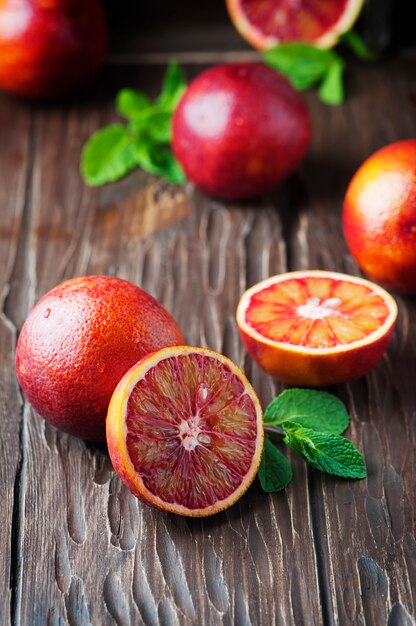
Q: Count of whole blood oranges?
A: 4